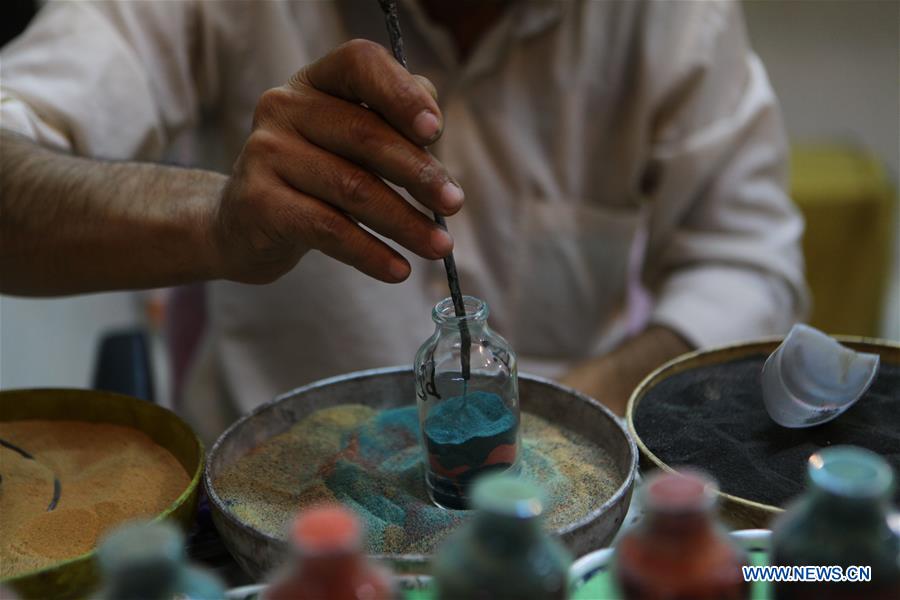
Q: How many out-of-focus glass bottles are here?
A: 5